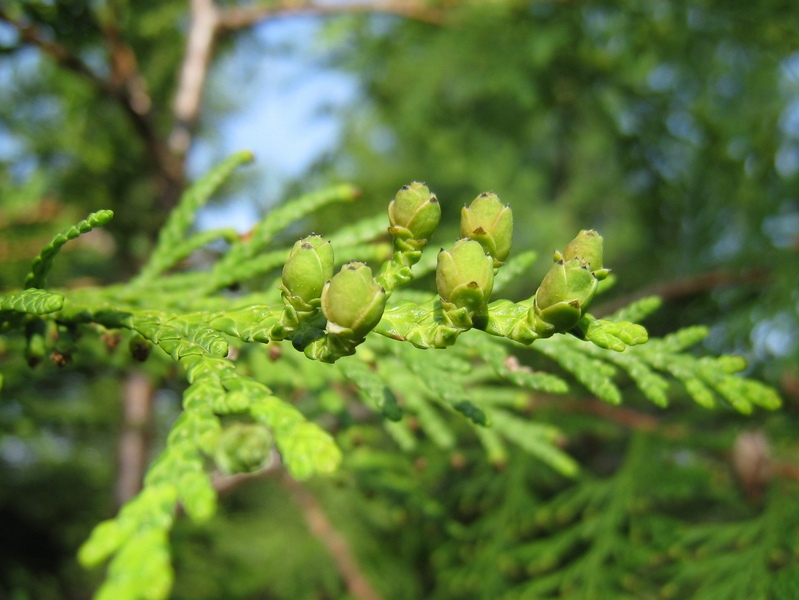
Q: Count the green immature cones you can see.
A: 7